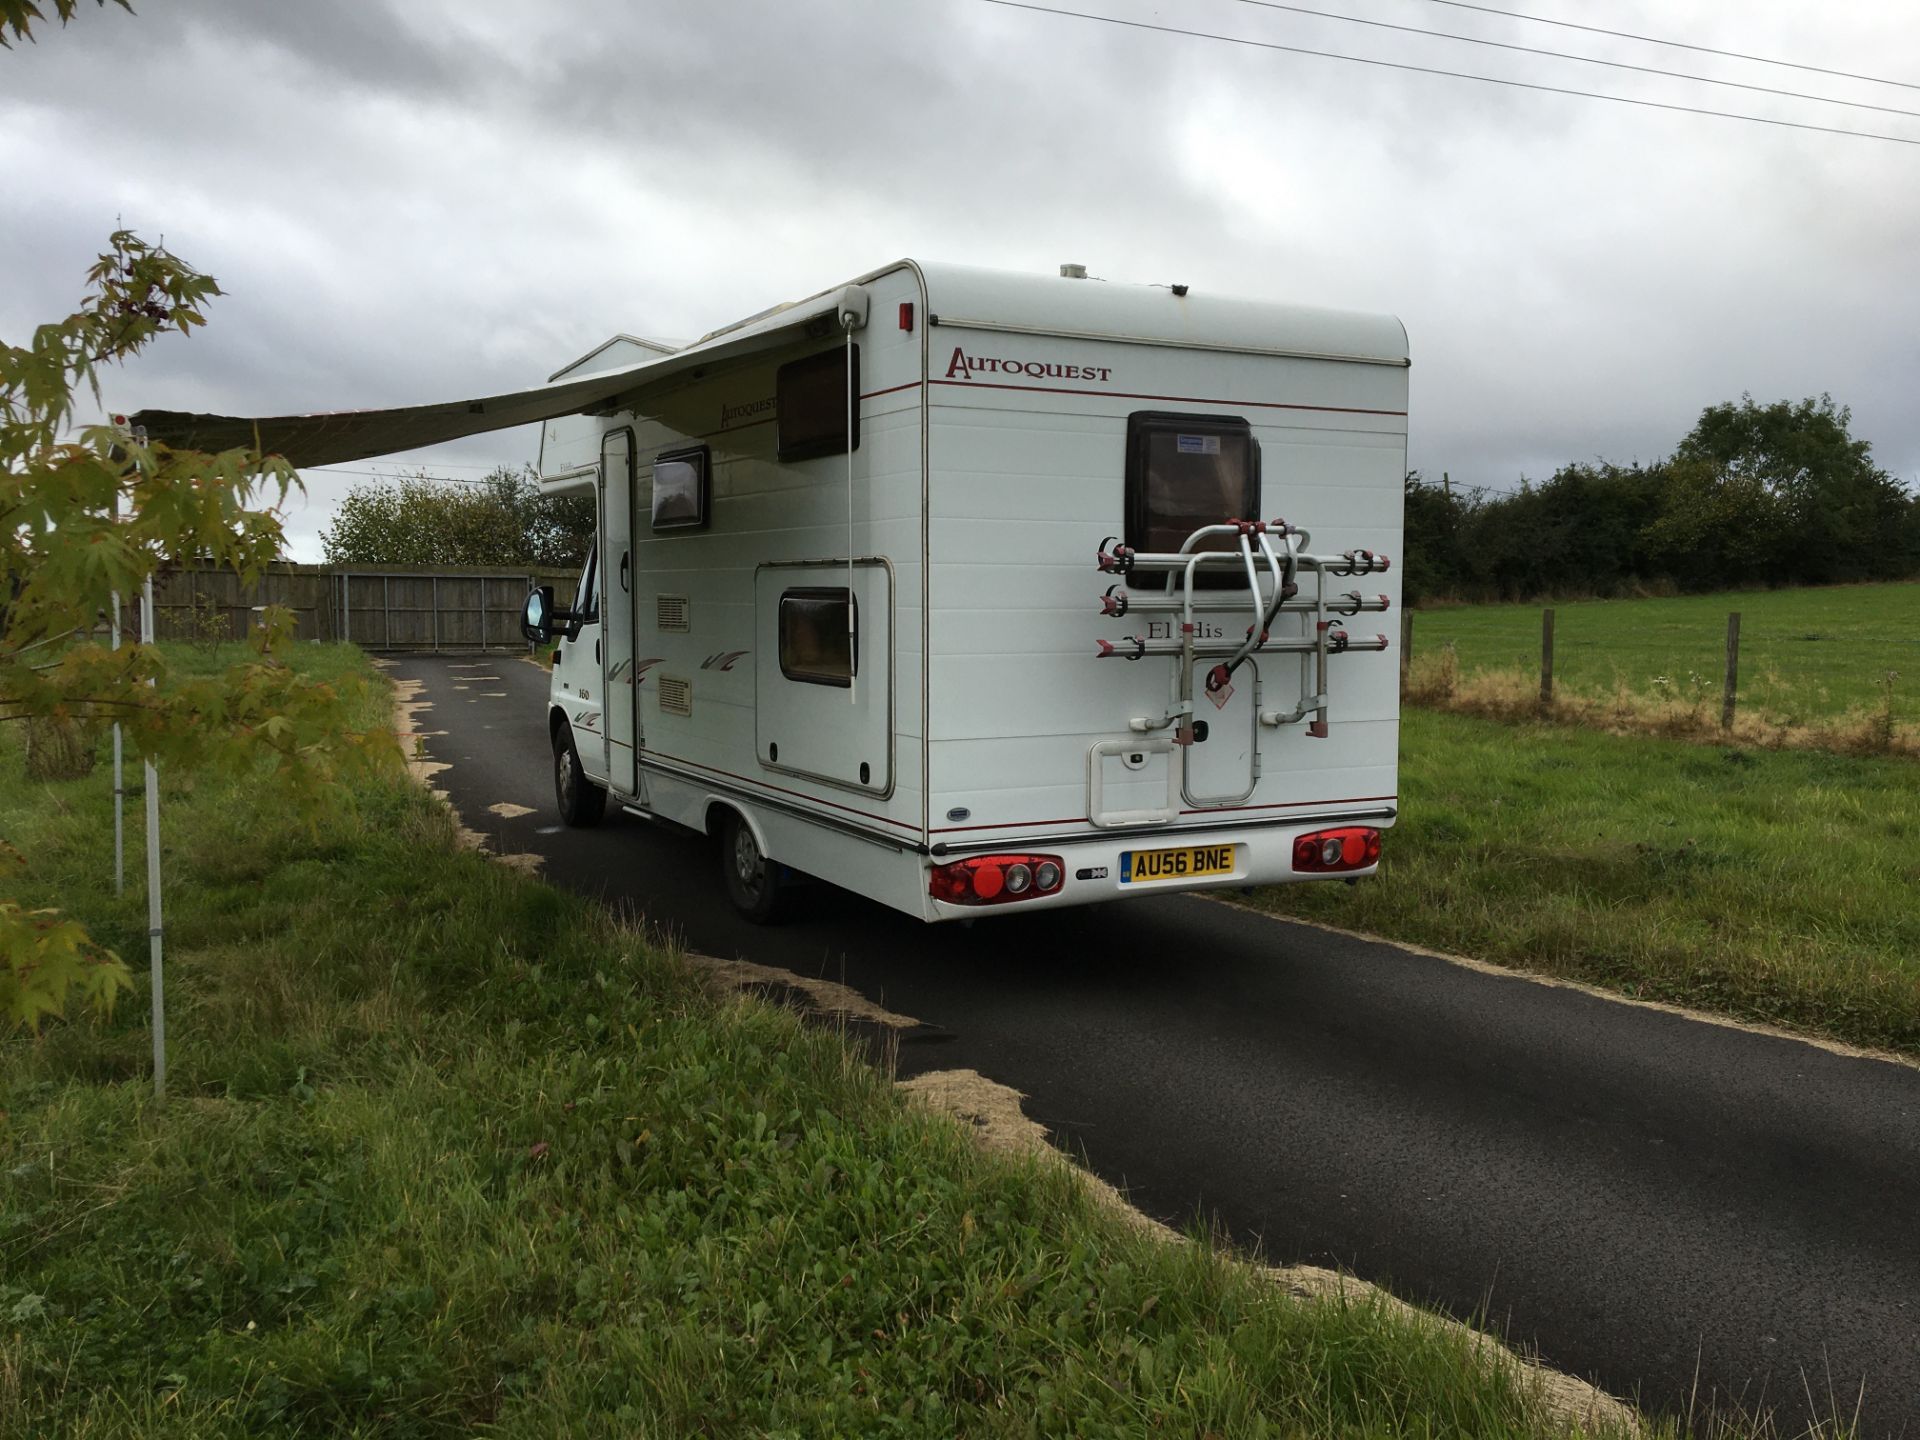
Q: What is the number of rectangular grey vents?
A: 2